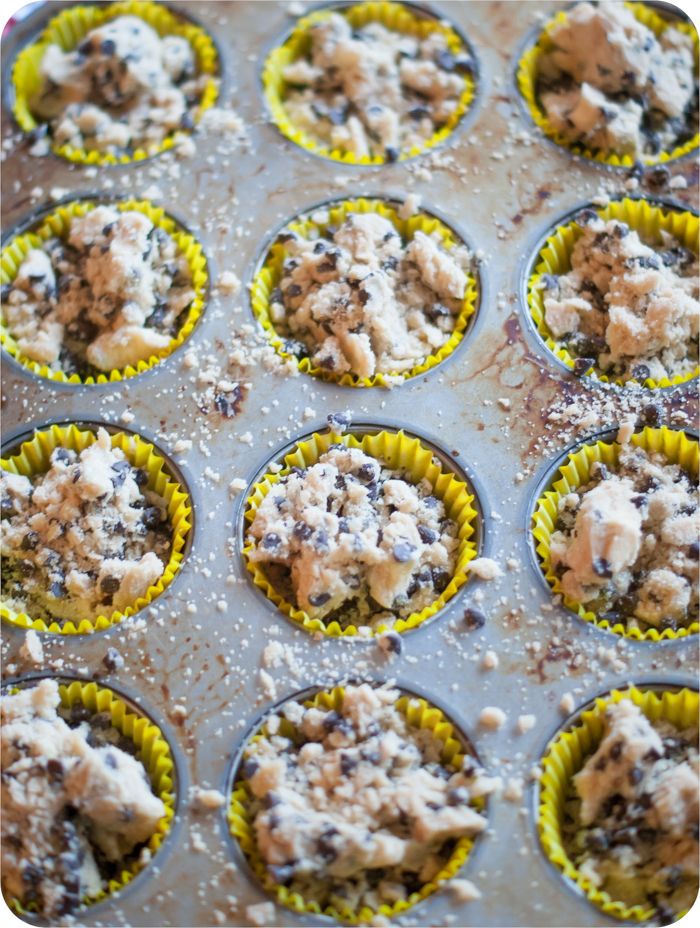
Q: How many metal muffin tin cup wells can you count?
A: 12